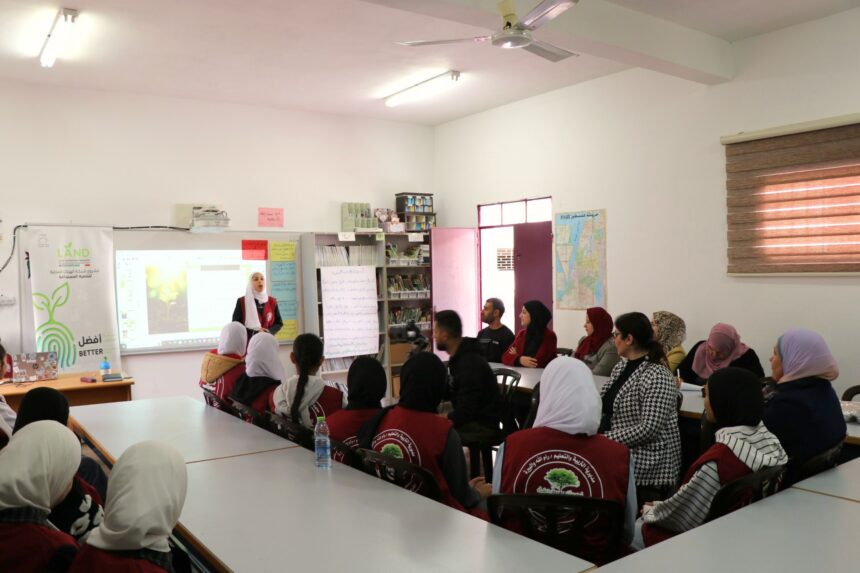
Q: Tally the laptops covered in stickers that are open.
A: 1